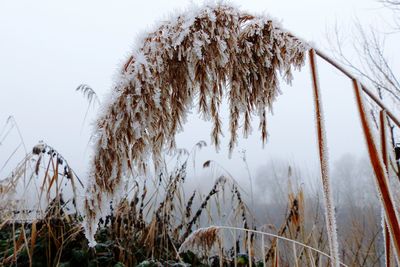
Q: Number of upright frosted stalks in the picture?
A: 3